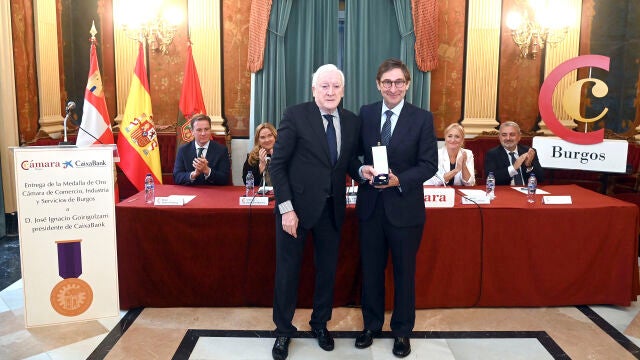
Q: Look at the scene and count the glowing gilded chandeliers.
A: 2